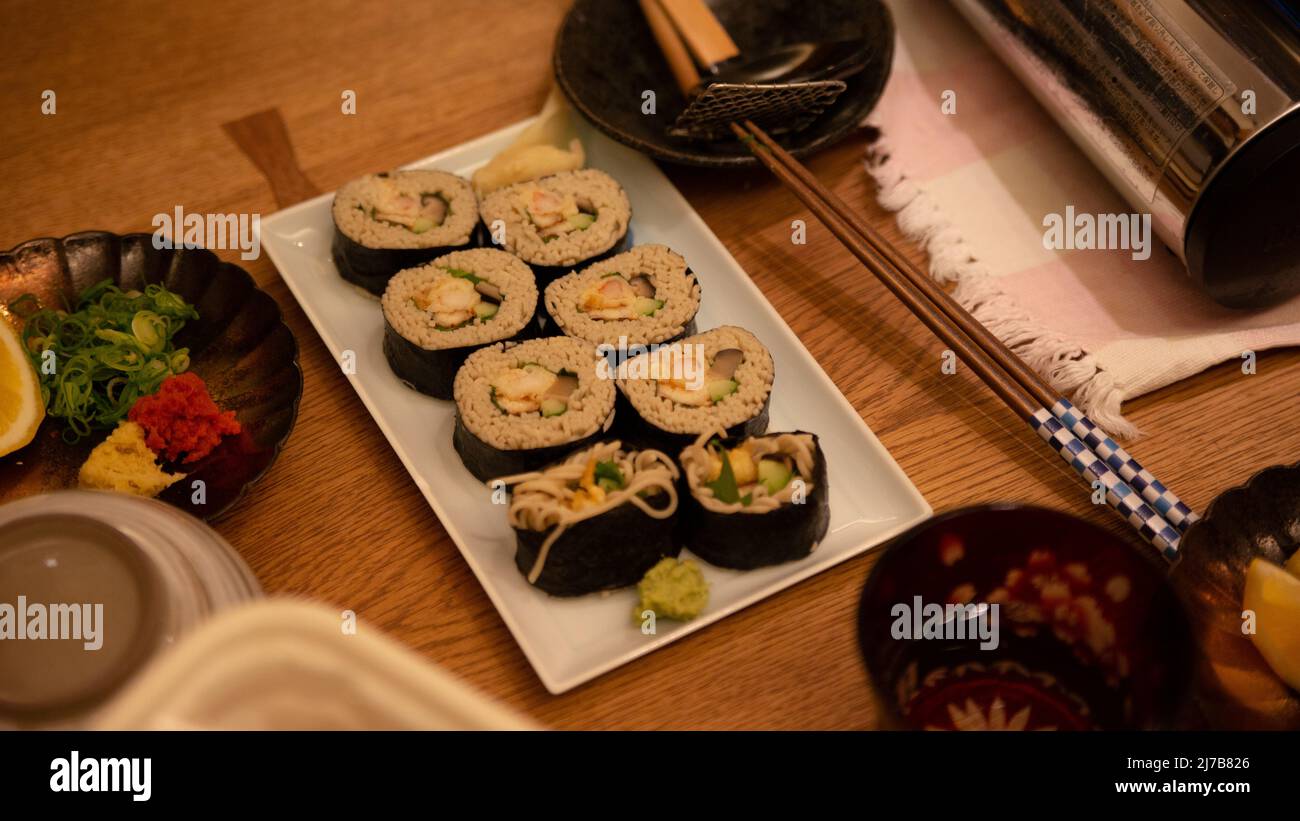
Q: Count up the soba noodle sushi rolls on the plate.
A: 8